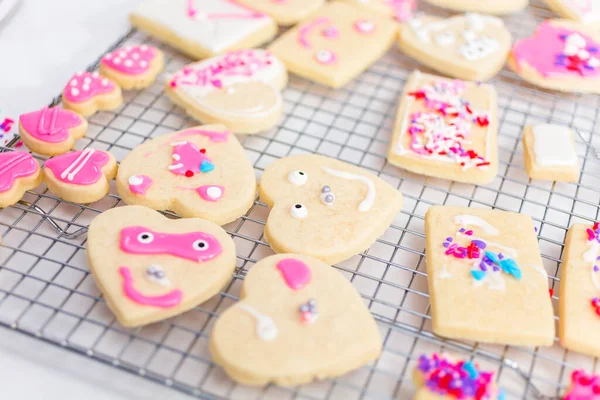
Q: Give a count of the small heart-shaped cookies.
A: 5